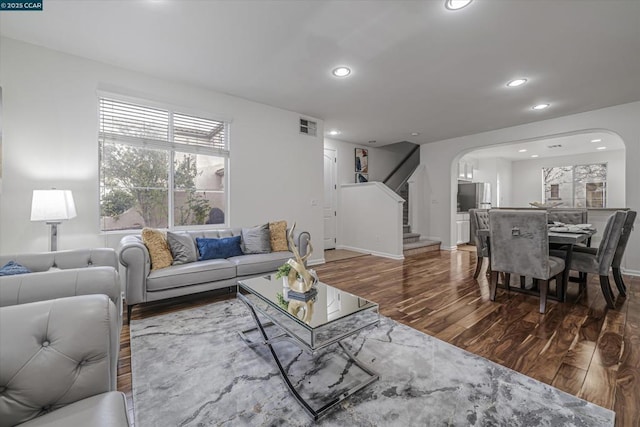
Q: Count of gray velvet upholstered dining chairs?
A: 5